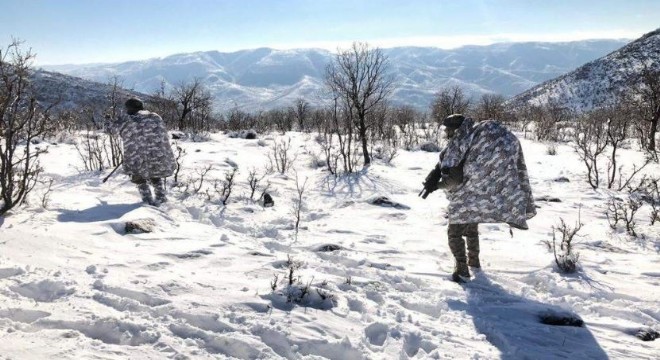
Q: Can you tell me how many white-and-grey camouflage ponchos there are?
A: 2